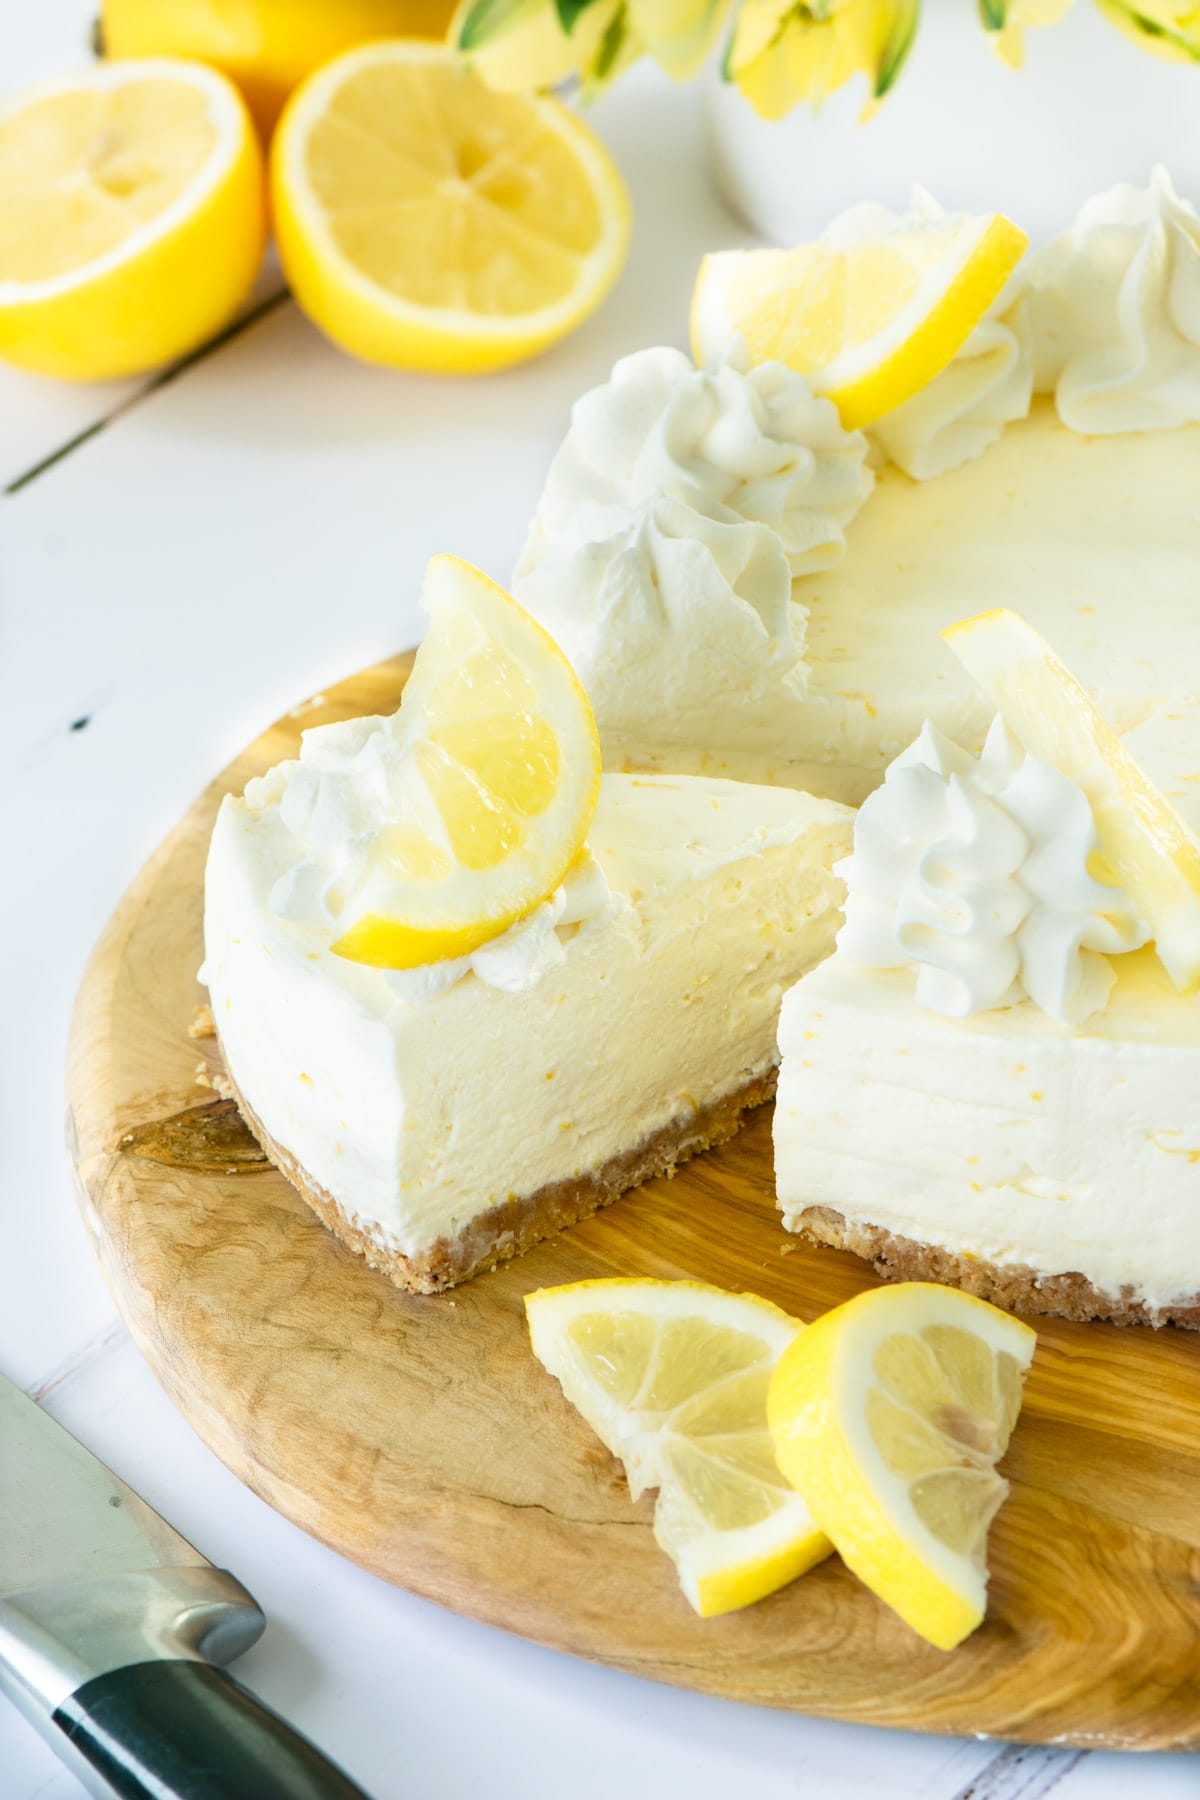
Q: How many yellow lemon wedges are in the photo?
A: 5